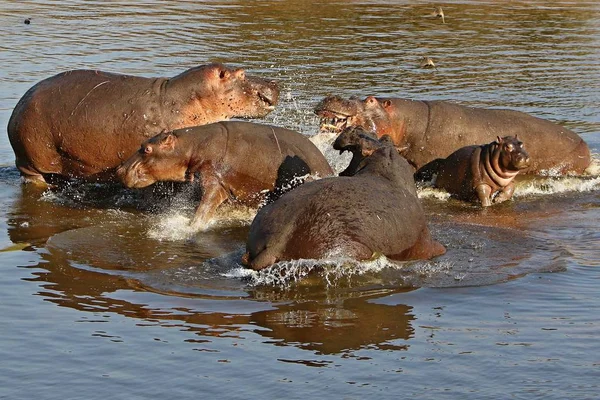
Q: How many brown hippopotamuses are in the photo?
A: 5